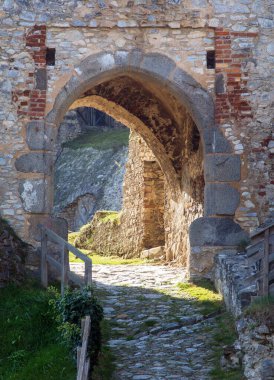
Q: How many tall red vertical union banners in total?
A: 0